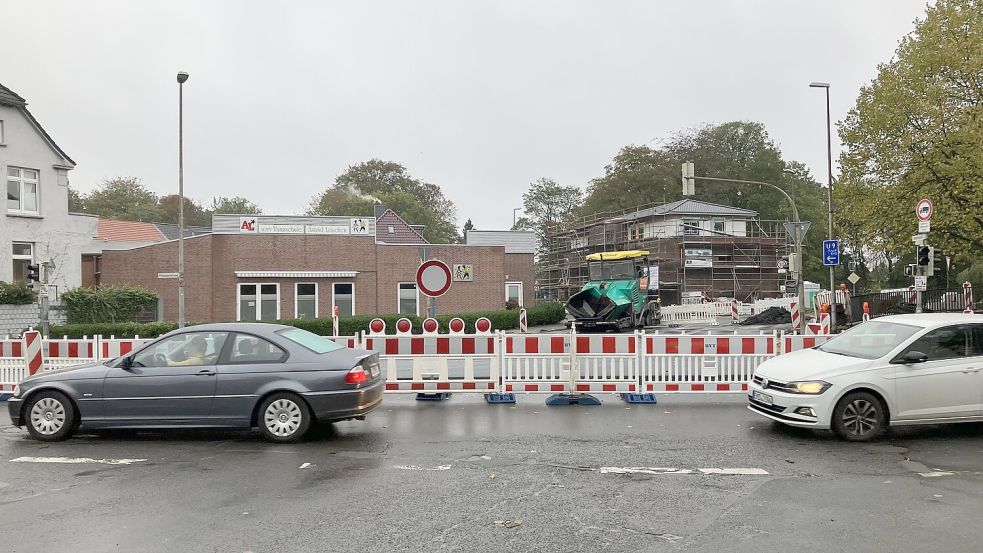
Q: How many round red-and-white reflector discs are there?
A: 5